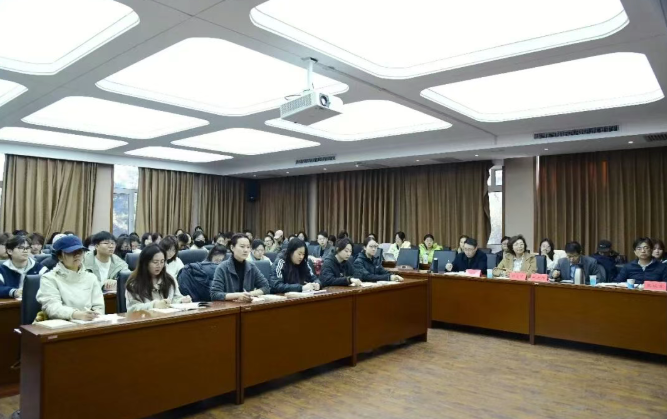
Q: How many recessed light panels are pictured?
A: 10